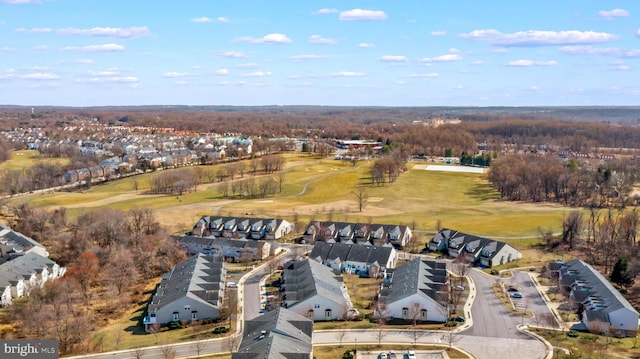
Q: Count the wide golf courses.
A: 1